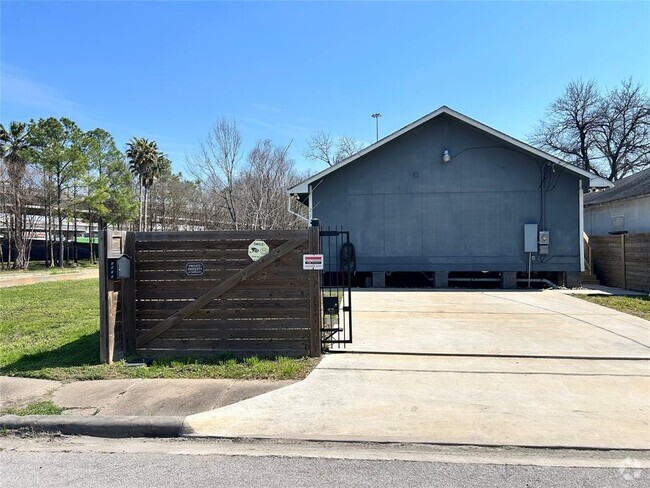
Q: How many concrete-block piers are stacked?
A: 4